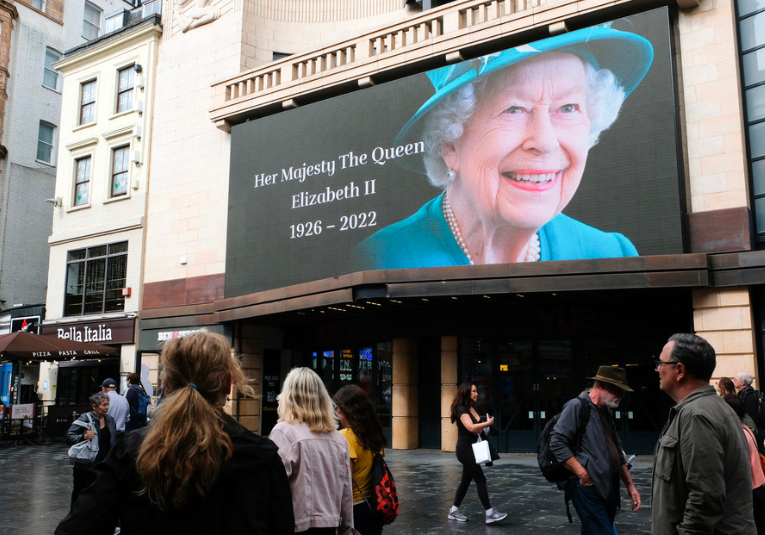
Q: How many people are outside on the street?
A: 12